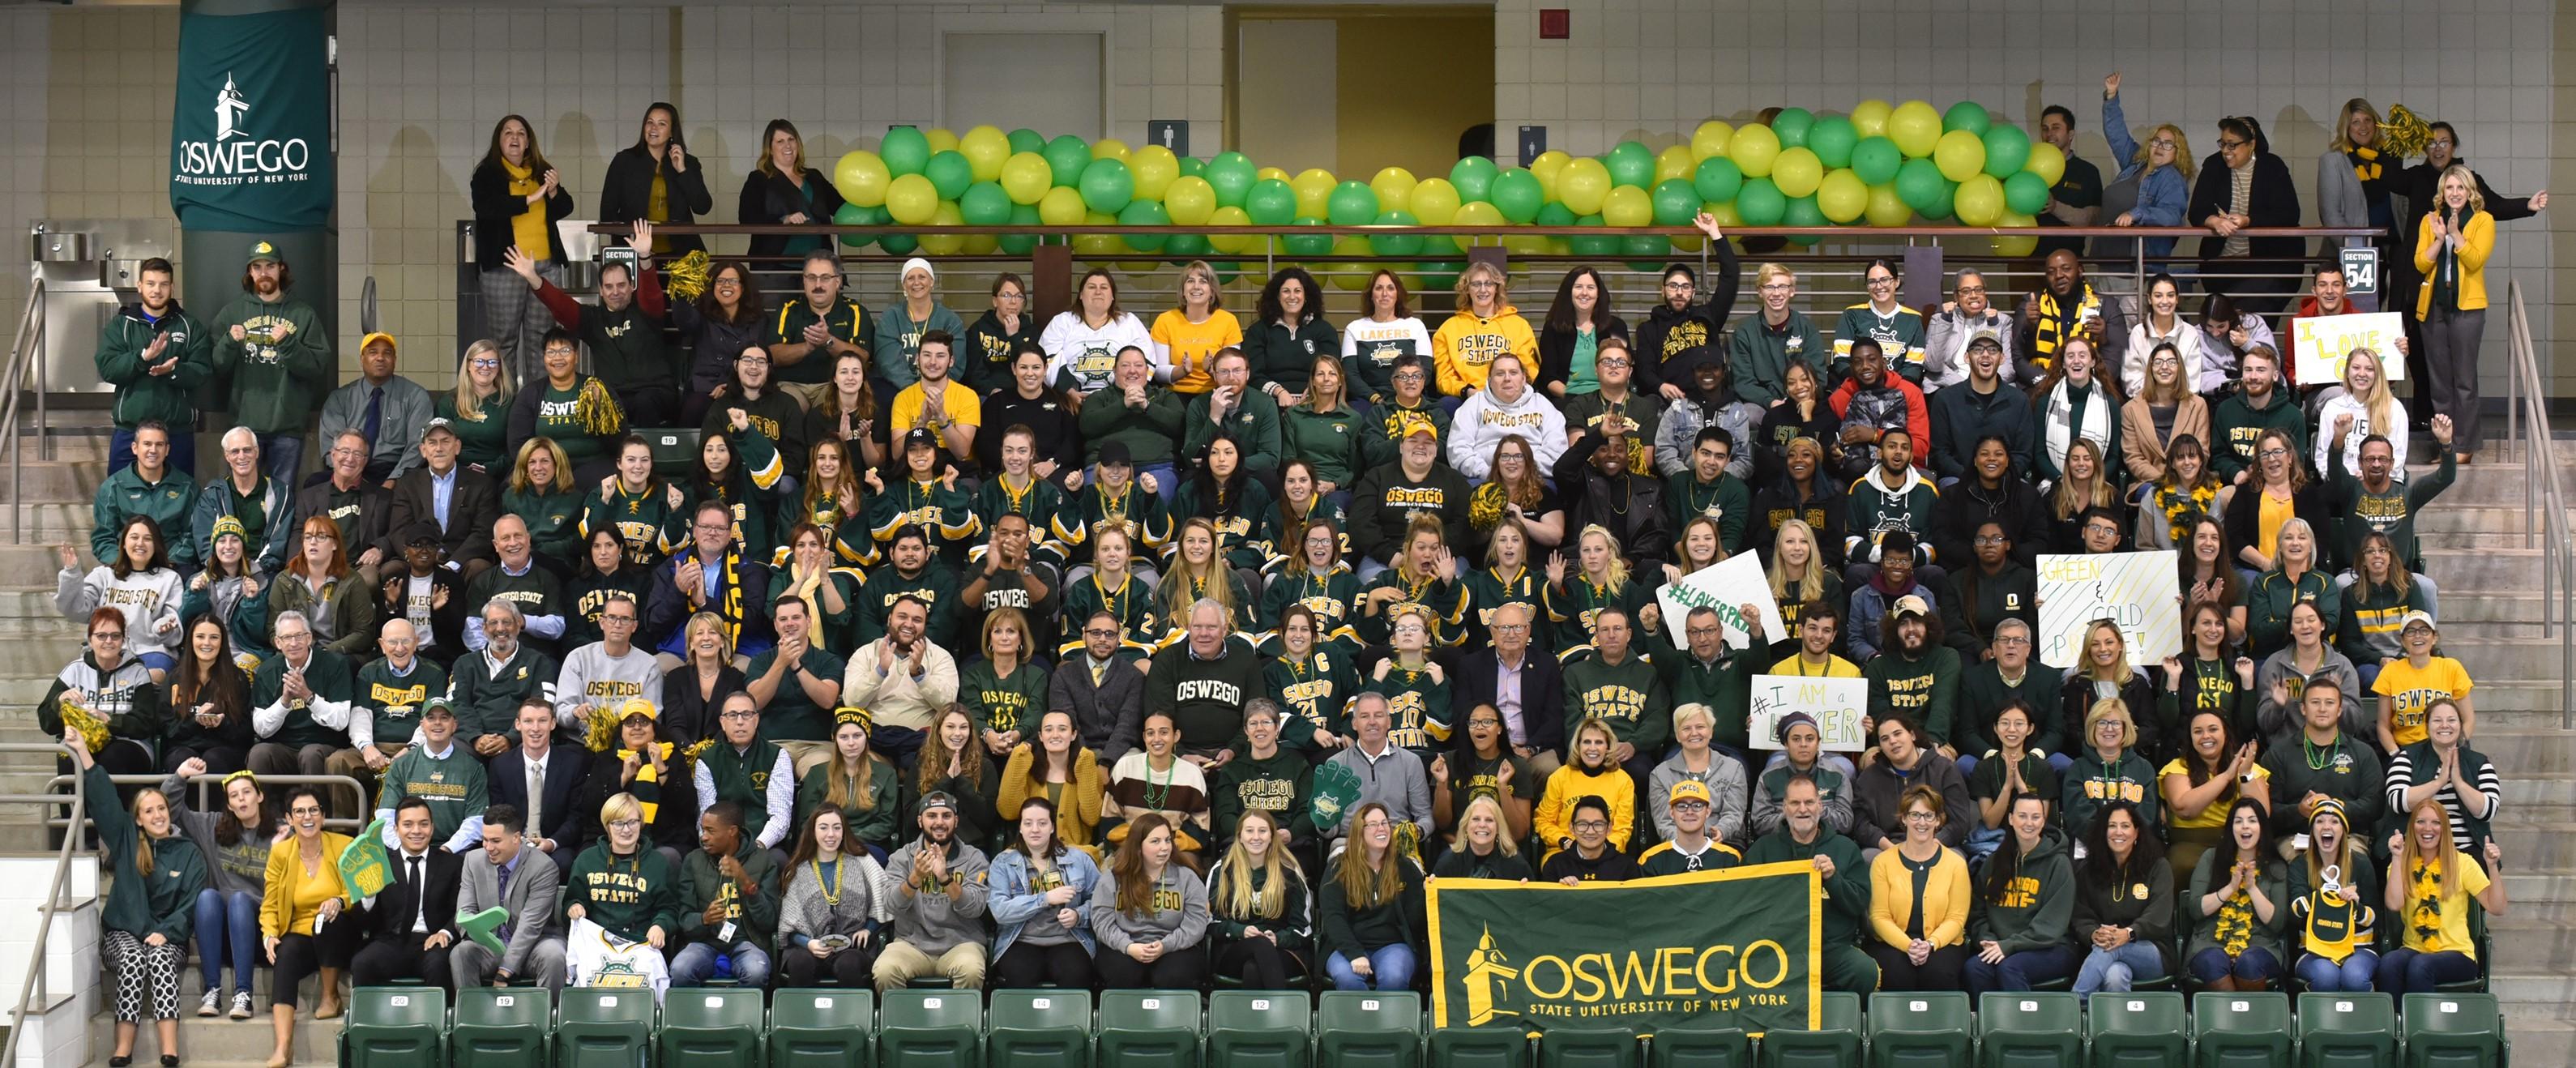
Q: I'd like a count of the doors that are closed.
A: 1